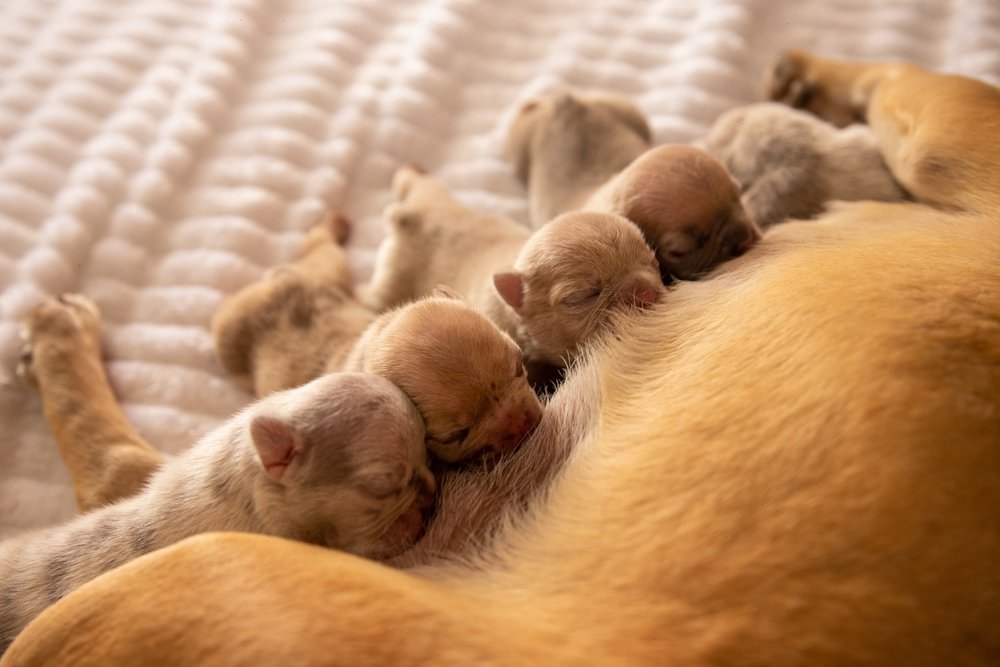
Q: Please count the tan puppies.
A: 3